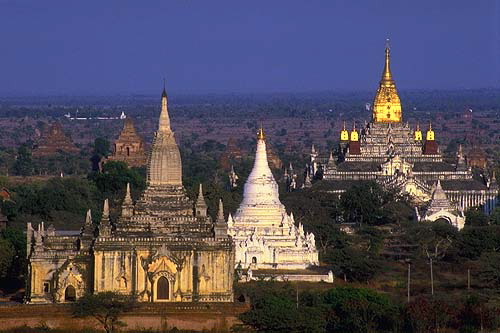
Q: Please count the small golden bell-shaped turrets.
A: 4